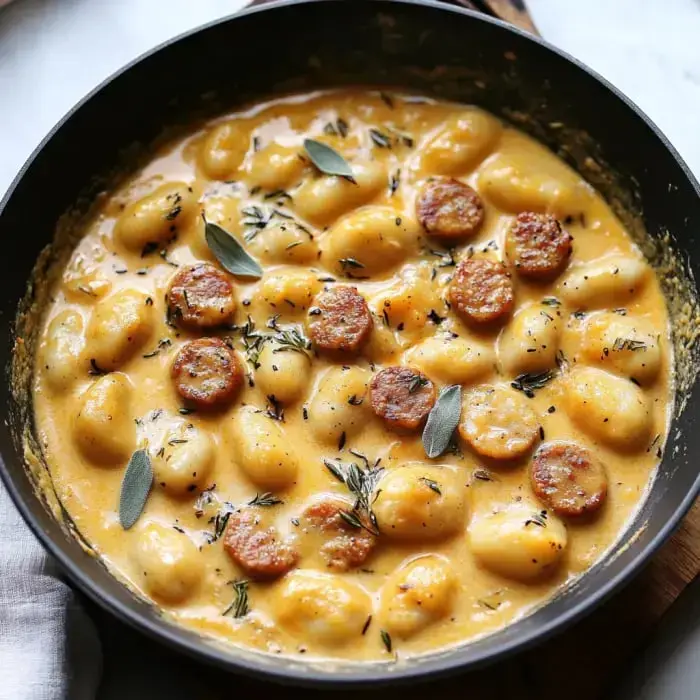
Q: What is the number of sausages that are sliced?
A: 11